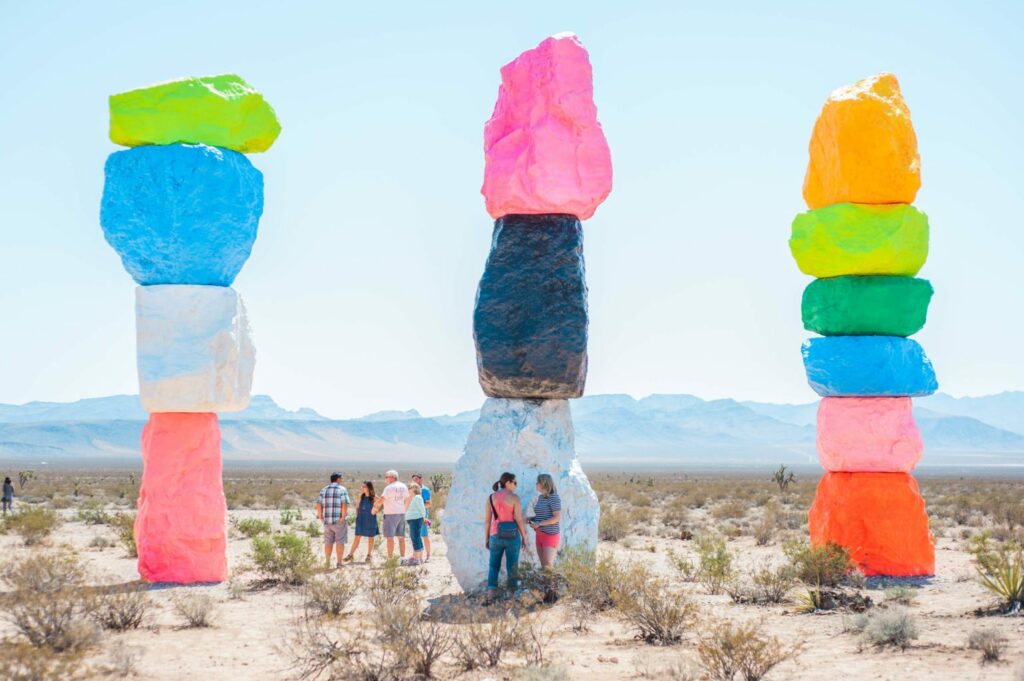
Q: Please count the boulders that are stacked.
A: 13